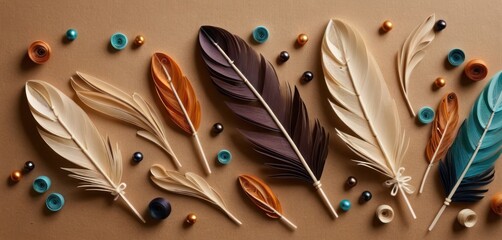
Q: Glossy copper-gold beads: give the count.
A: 6